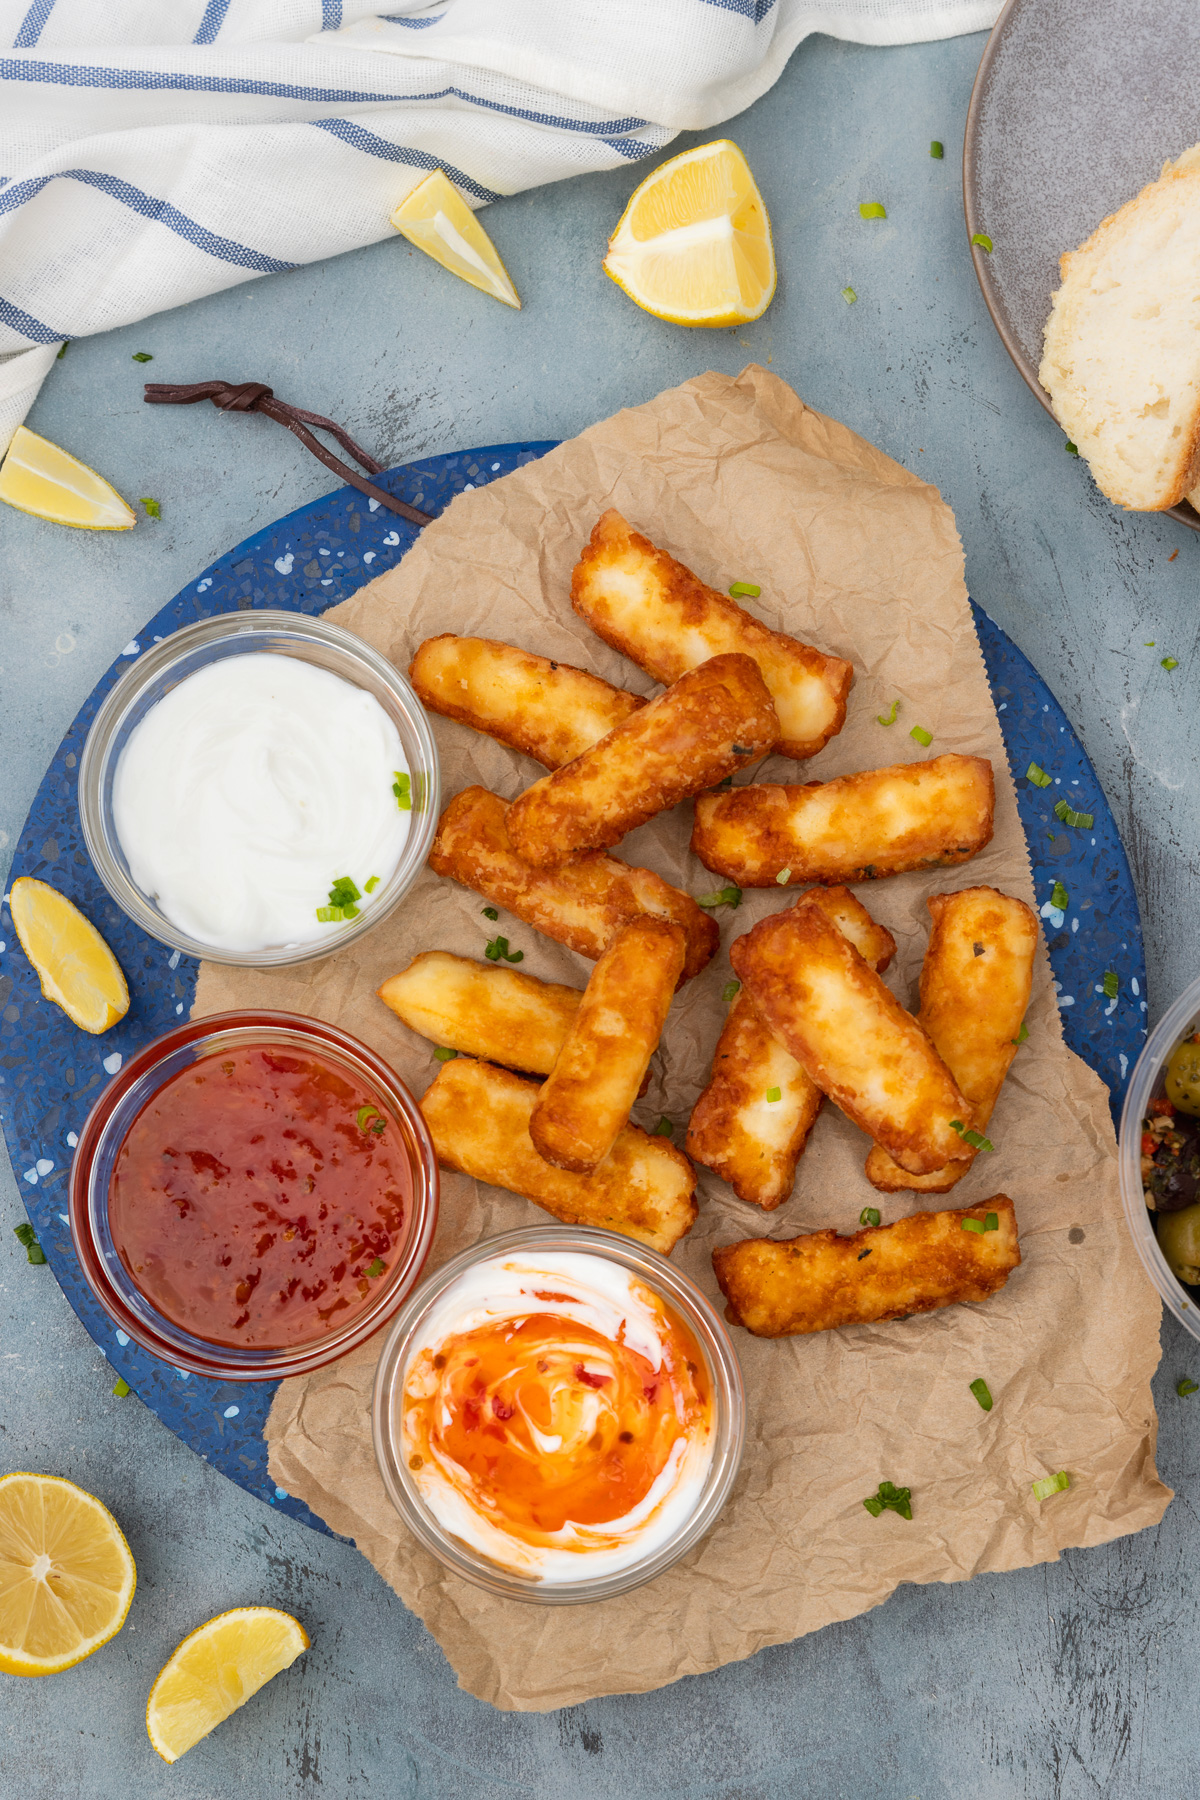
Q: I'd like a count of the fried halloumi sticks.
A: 12